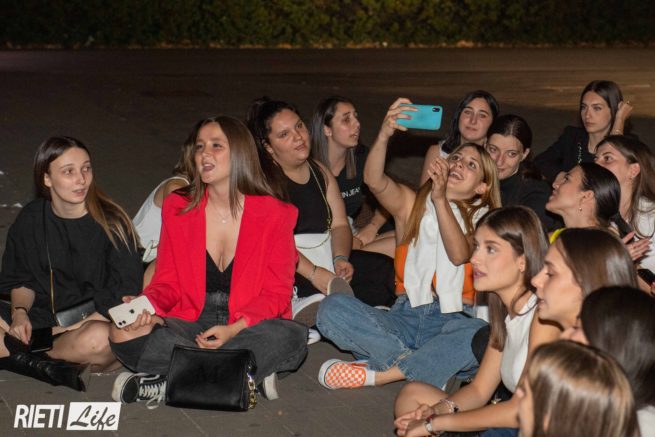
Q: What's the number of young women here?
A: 15